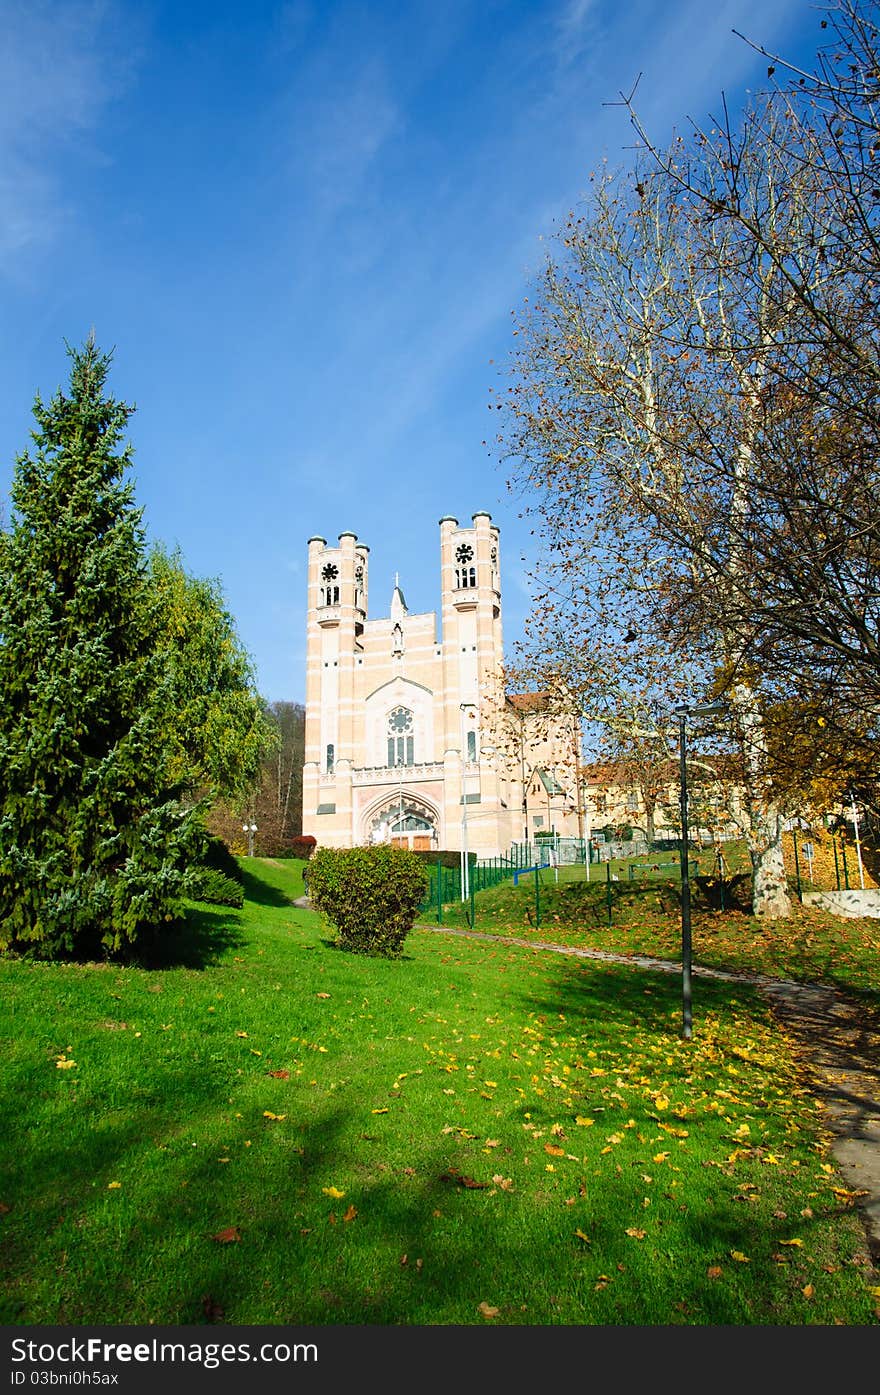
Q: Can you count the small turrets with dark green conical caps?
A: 6